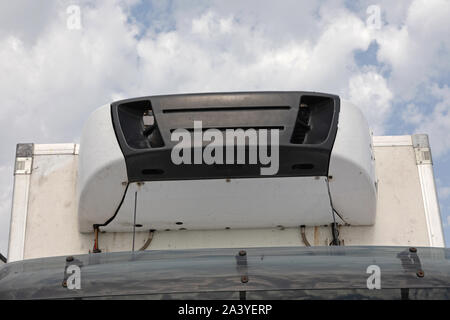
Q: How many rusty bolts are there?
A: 6